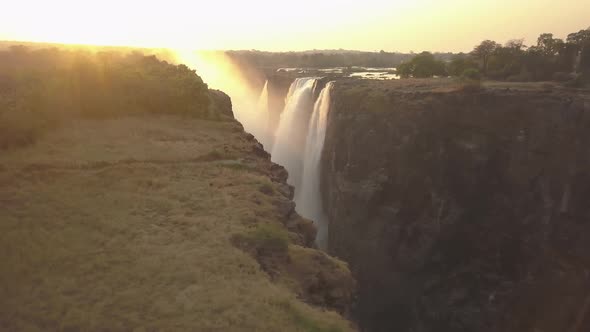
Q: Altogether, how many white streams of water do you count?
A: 3